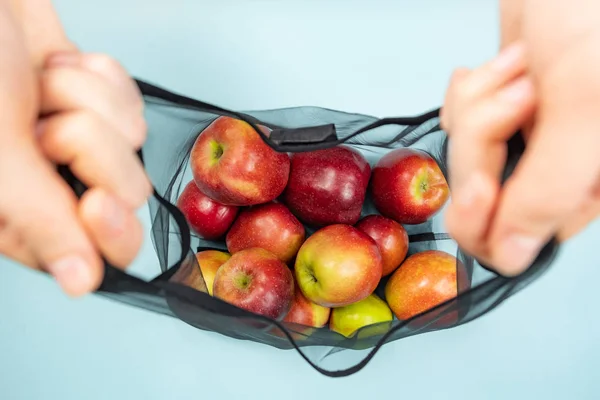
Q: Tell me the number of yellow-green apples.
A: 1